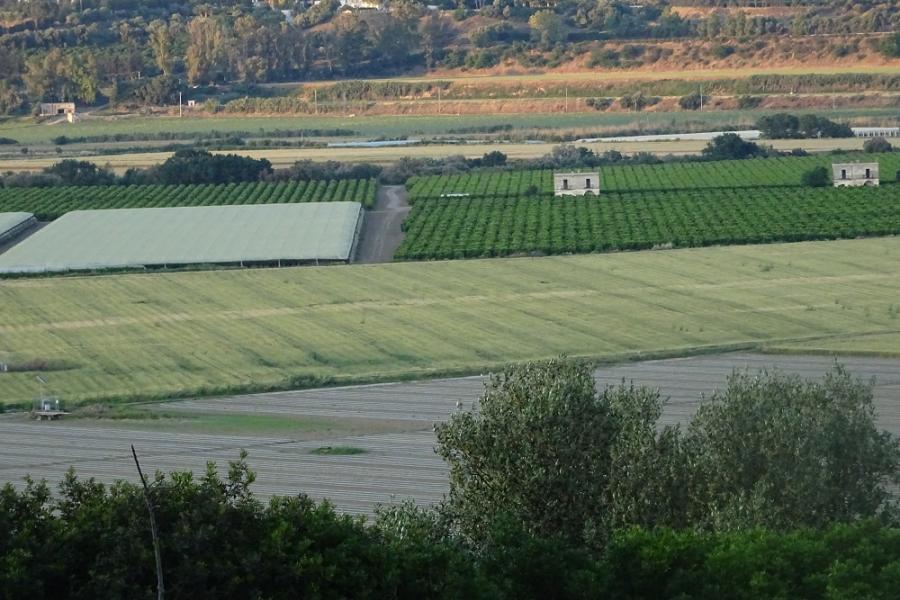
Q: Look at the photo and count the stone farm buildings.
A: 2